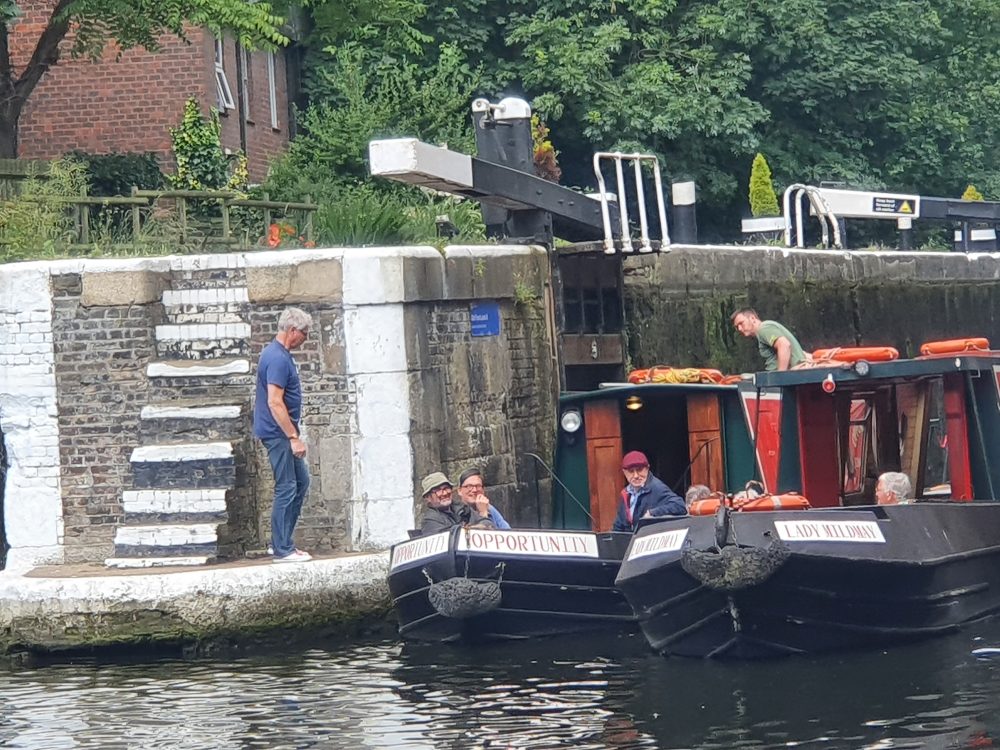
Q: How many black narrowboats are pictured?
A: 2